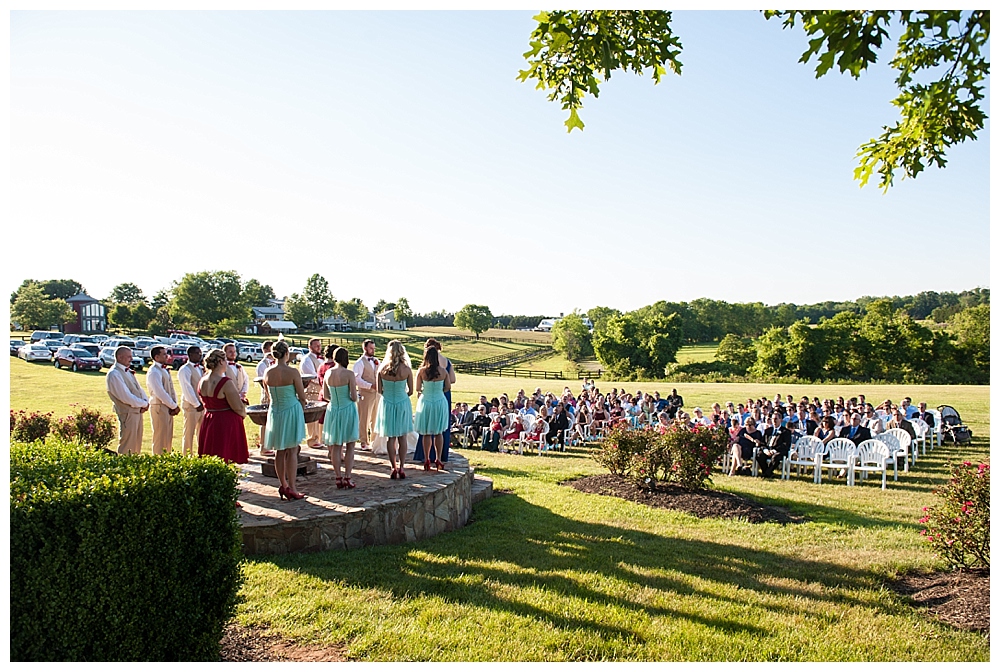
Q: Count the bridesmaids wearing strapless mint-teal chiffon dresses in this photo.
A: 4